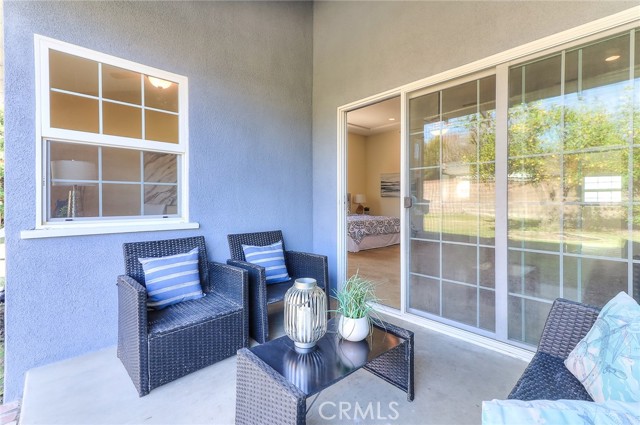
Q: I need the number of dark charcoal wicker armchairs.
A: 2